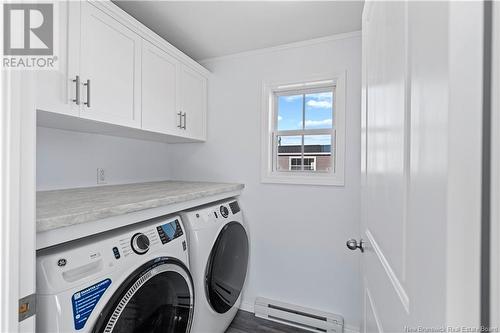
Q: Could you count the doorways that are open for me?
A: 1